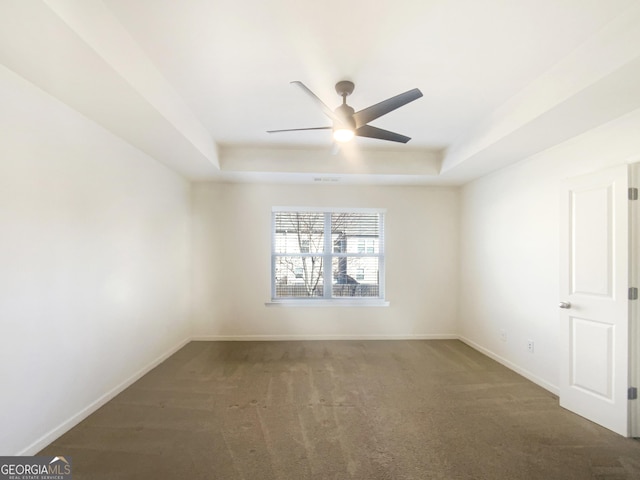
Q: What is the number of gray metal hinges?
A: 3